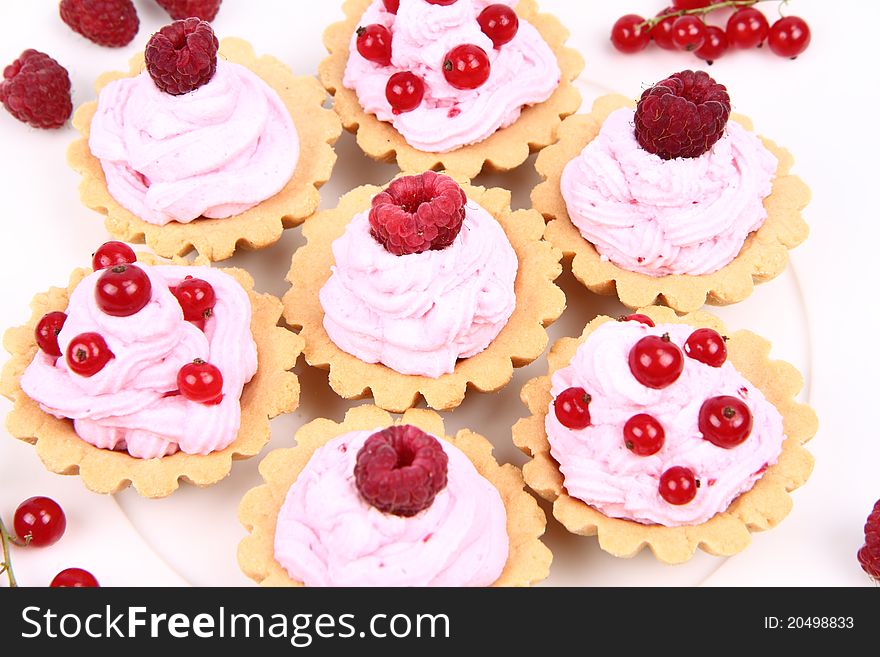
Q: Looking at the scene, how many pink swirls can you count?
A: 7